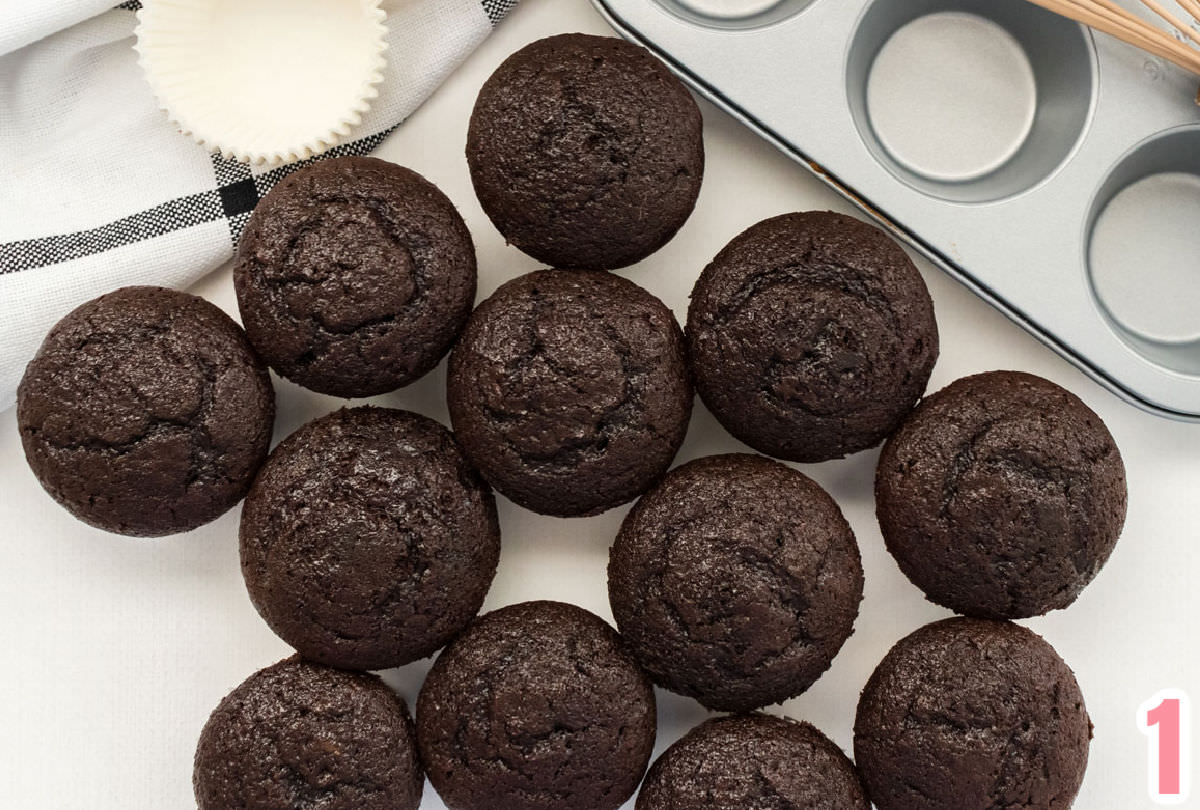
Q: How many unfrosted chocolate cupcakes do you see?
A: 12